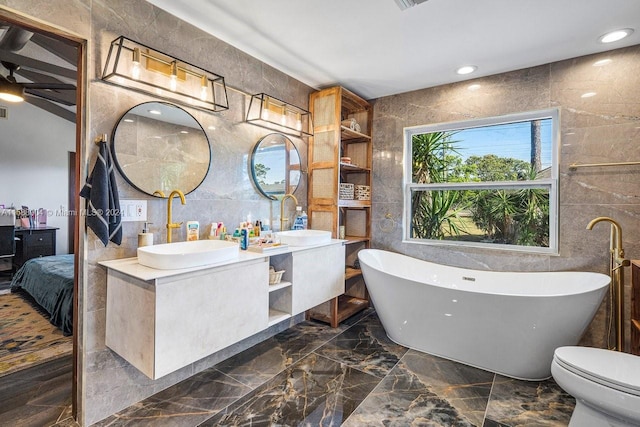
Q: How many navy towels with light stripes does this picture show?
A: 1